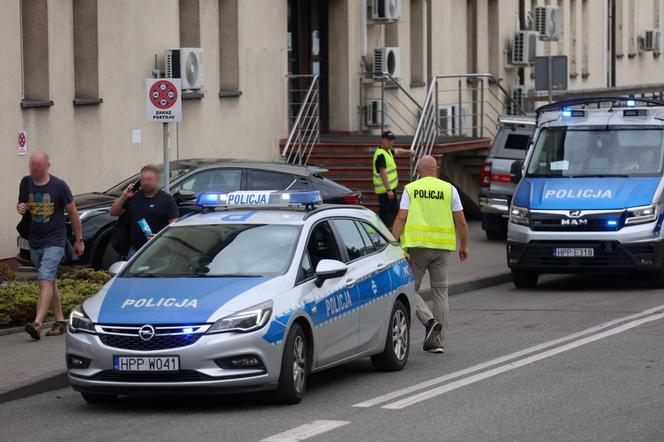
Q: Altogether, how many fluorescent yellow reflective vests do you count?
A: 2